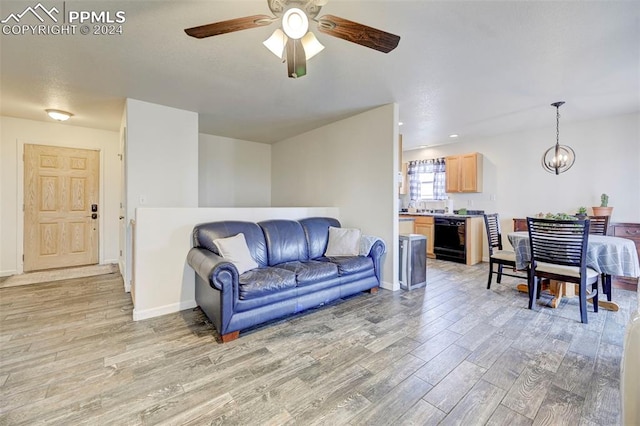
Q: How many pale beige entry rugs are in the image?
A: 1